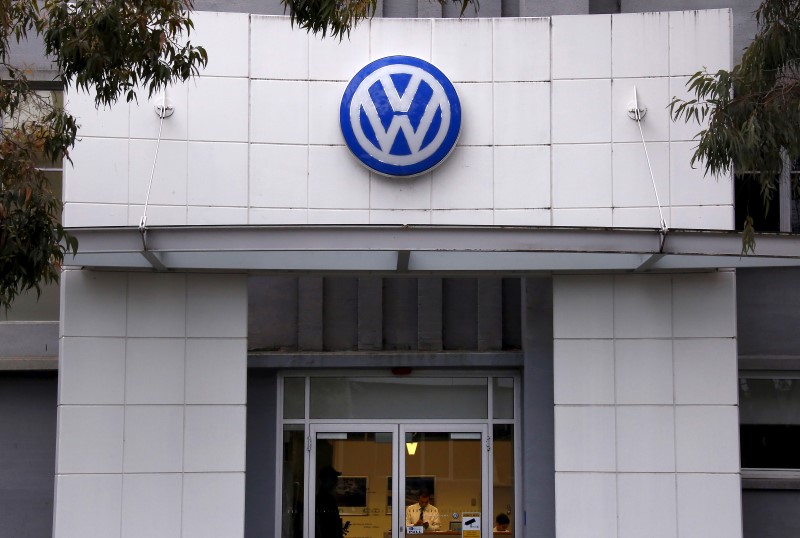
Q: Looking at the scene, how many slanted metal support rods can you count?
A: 2